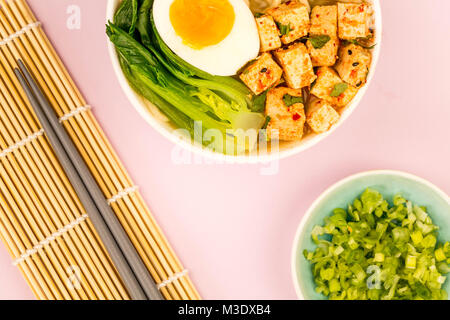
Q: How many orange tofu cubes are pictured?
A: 11